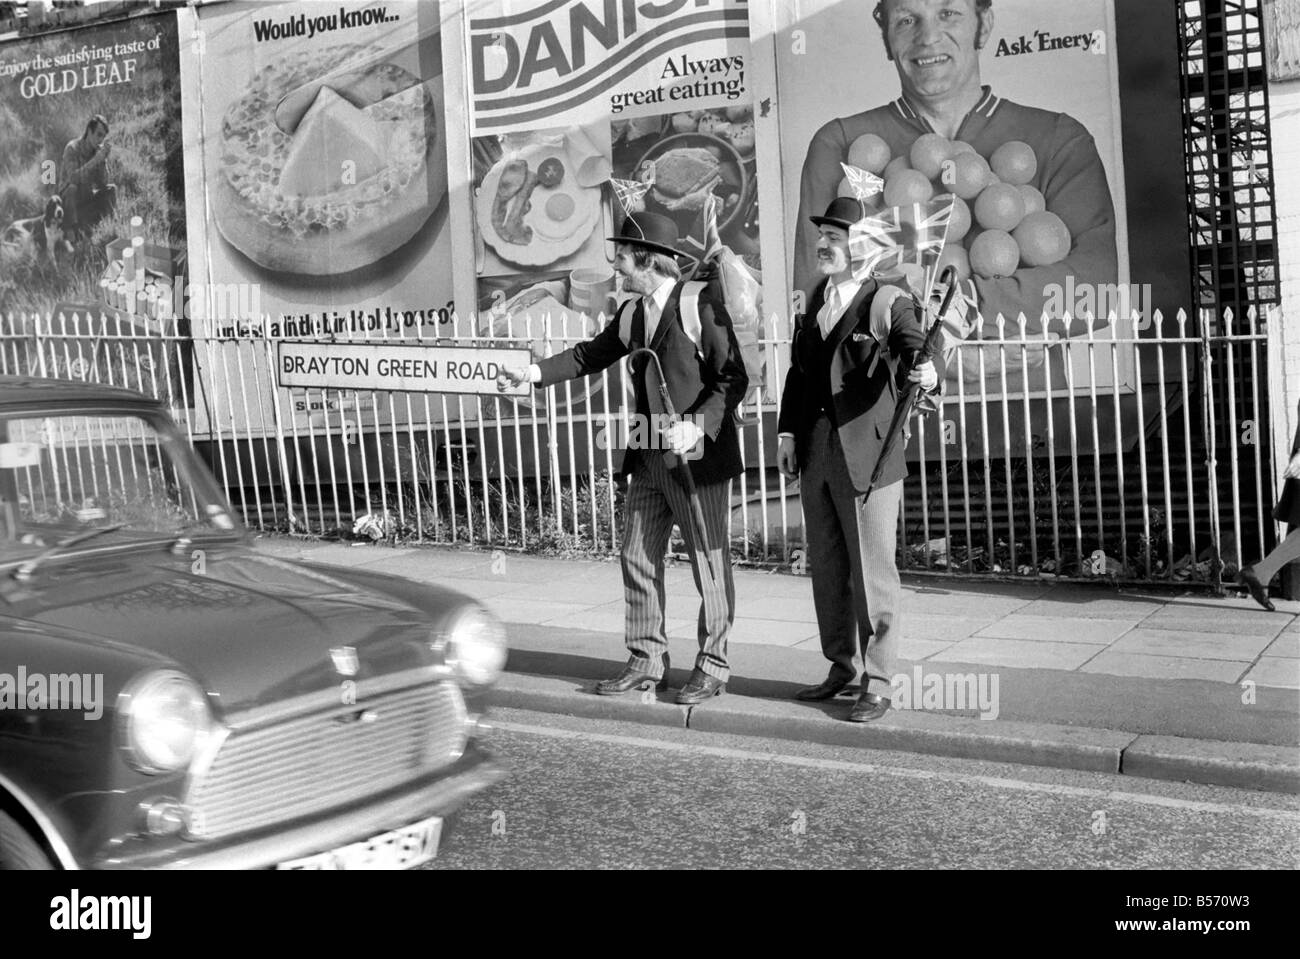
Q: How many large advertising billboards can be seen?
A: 4